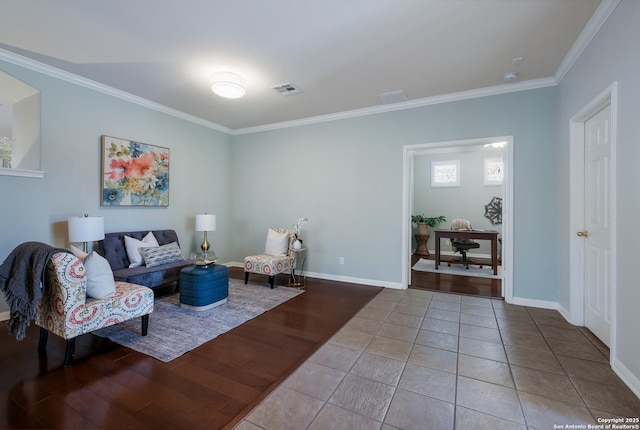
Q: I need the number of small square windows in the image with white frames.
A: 2